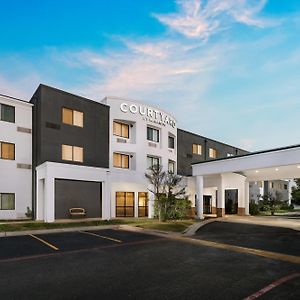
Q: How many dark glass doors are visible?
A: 2